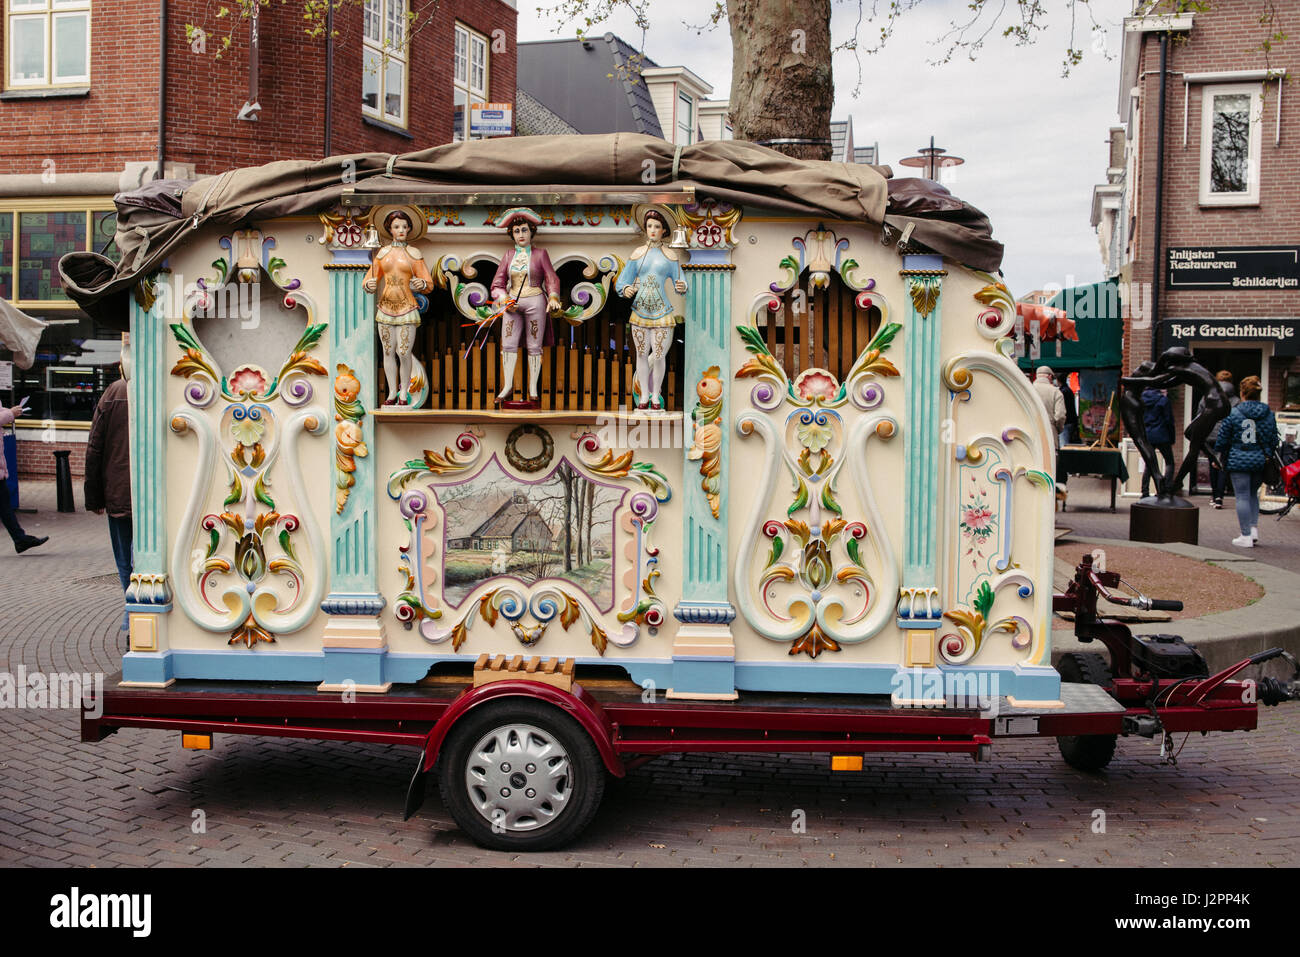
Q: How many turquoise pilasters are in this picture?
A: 4